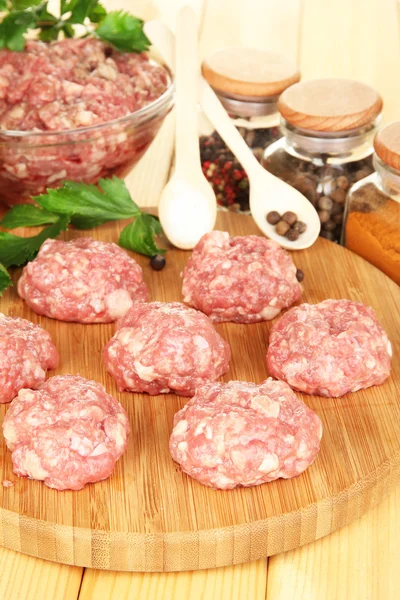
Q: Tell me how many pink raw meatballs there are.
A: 7